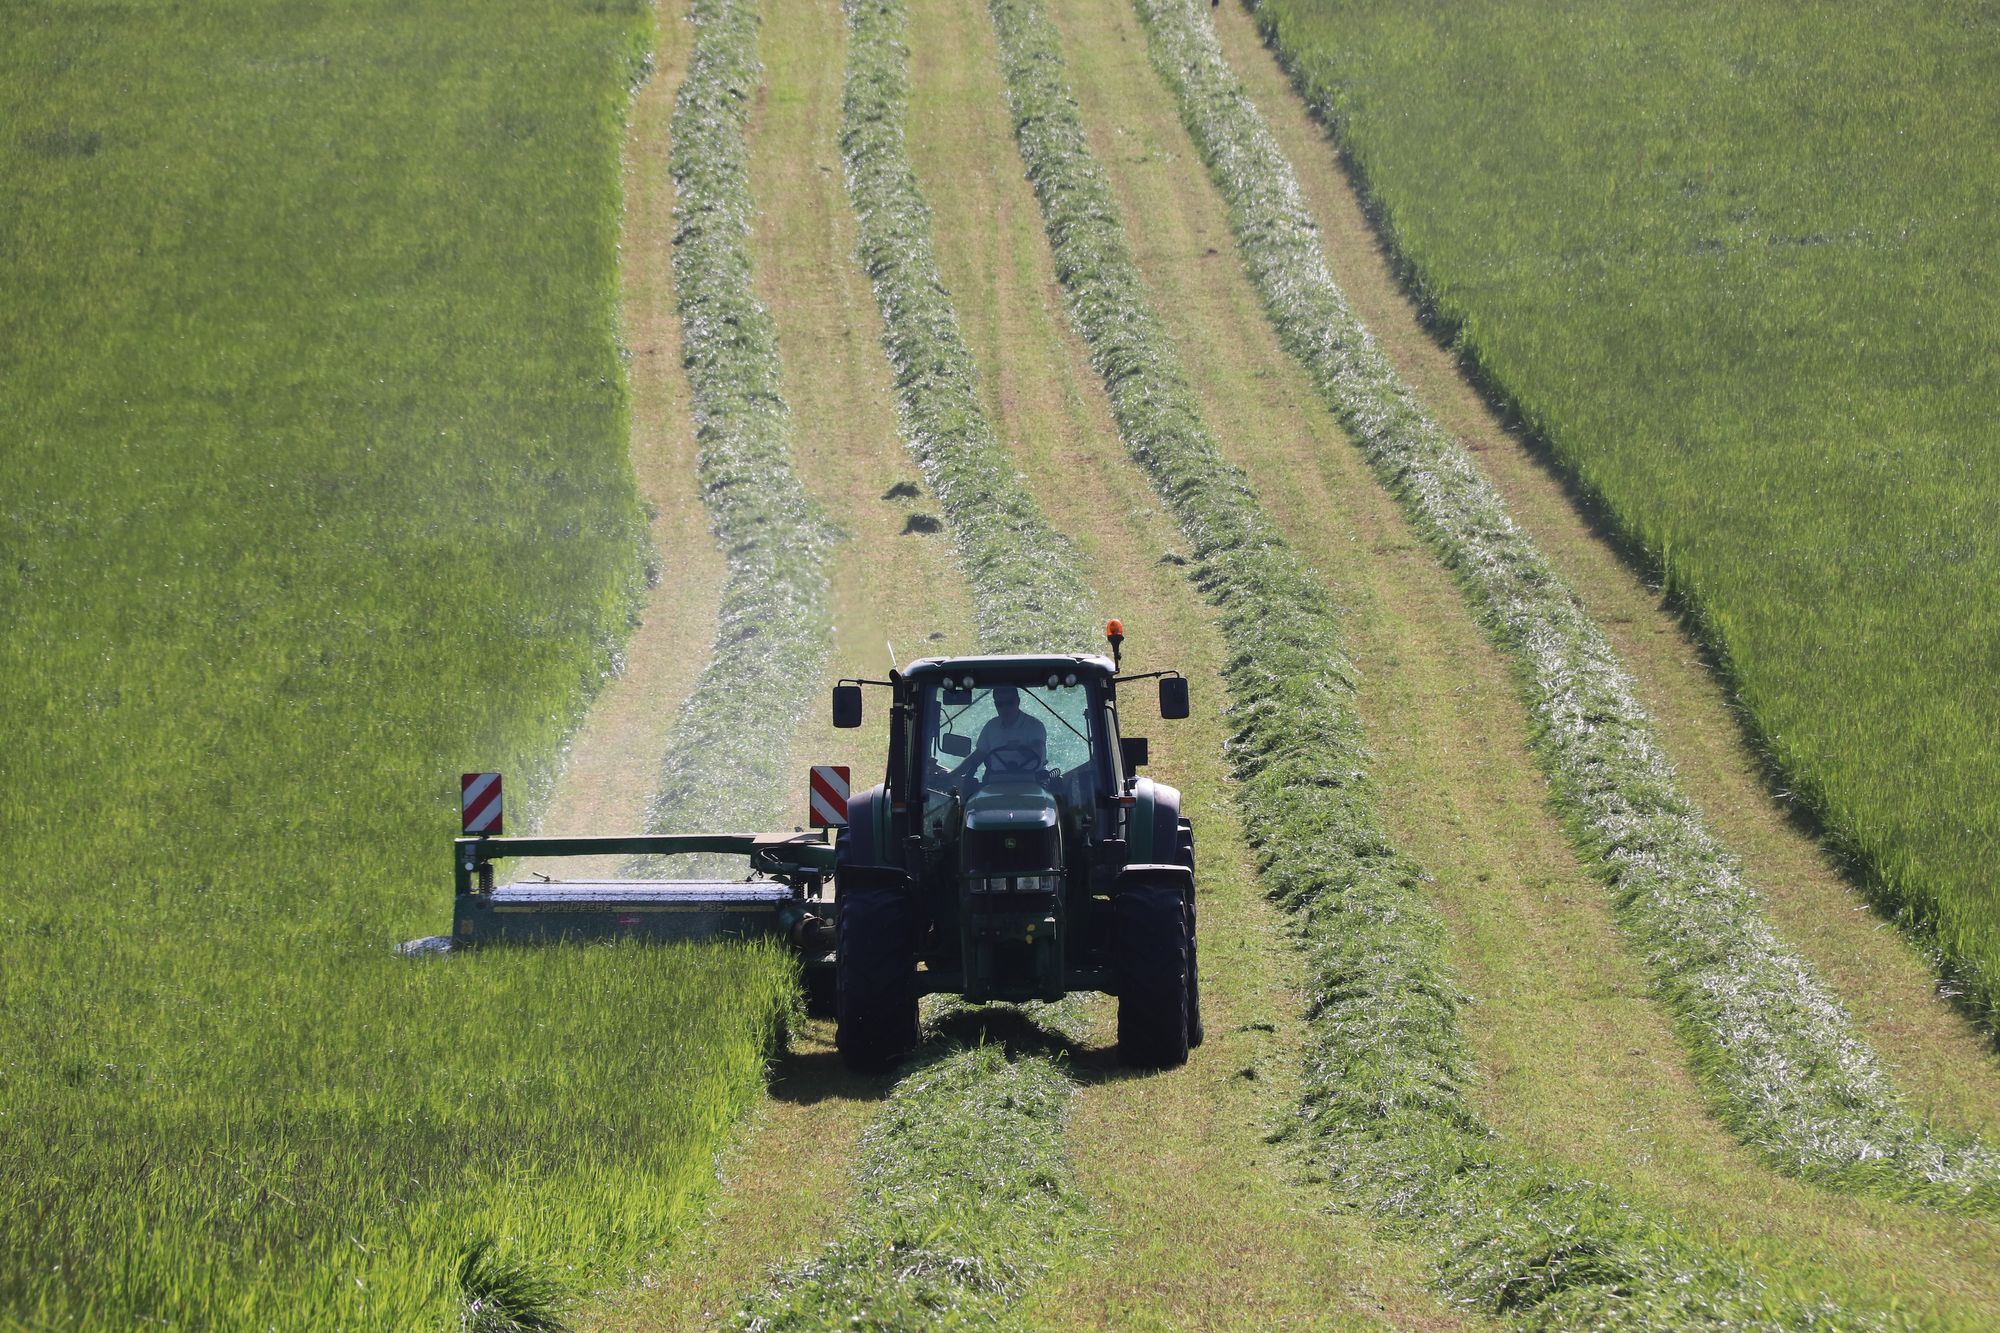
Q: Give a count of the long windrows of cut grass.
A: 4